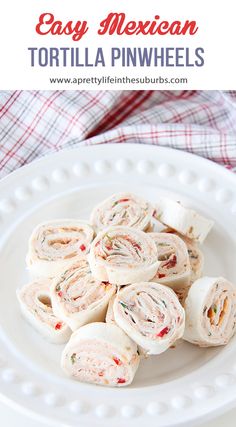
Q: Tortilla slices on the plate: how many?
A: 11